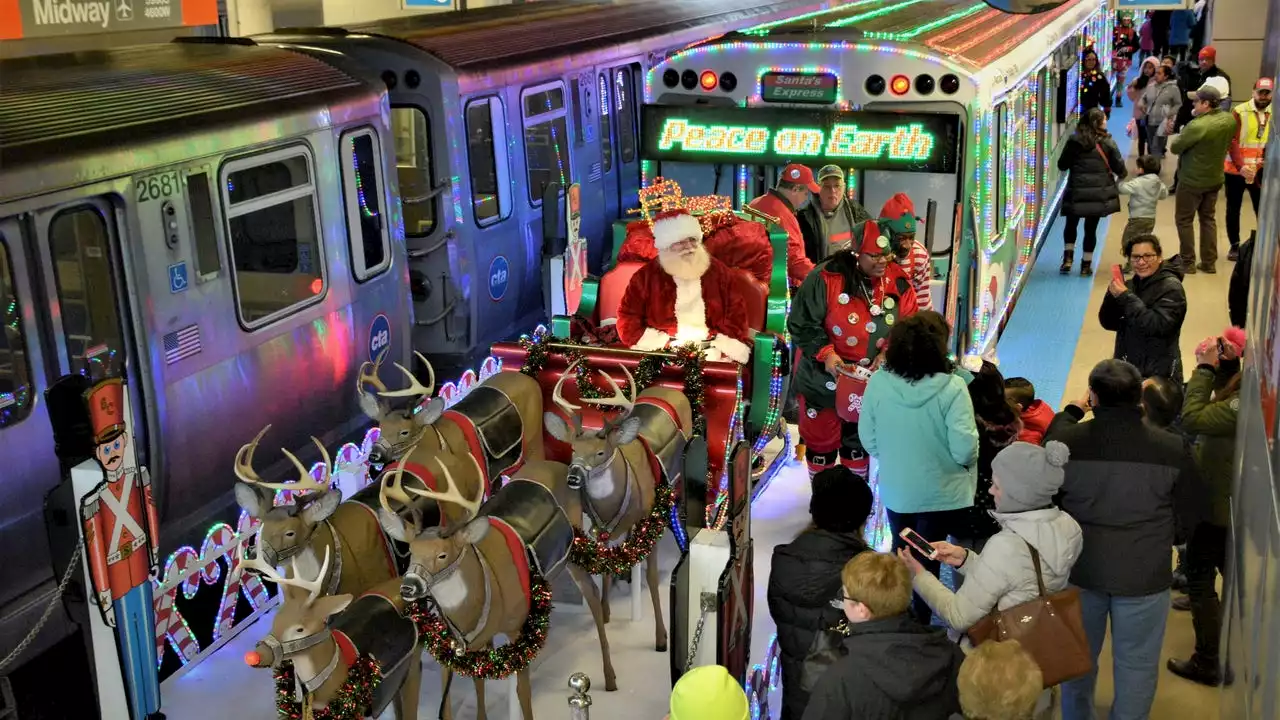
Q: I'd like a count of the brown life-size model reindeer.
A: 5